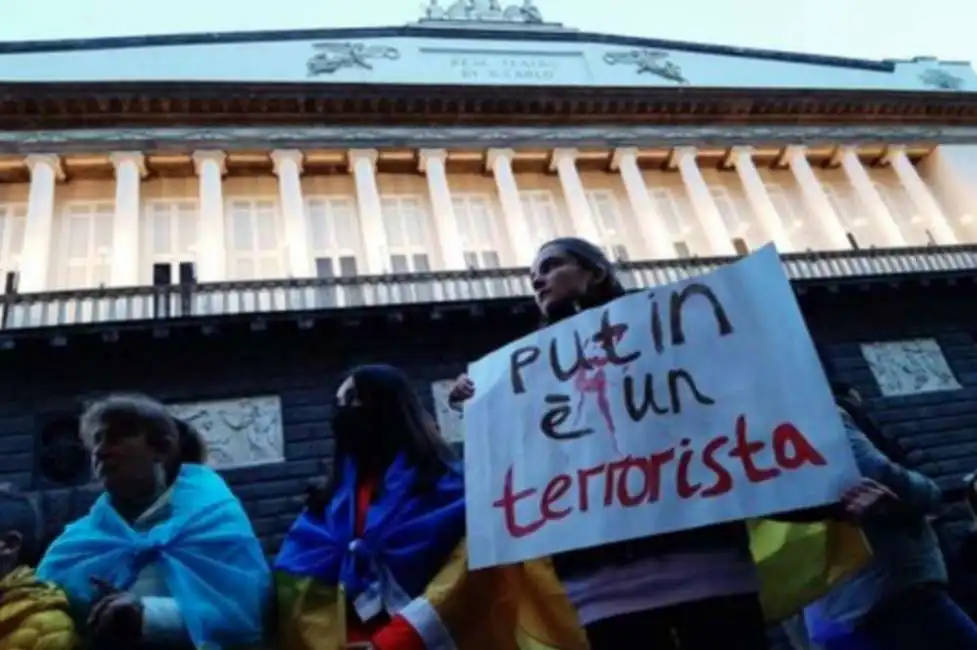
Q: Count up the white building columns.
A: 14